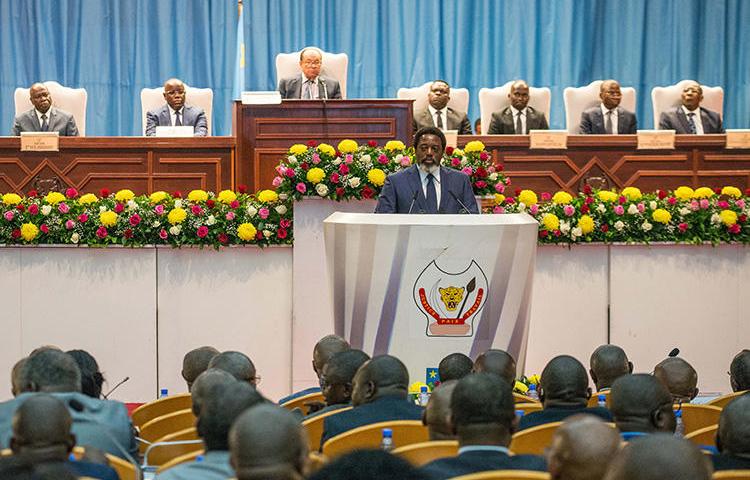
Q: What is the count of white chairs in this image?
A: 7